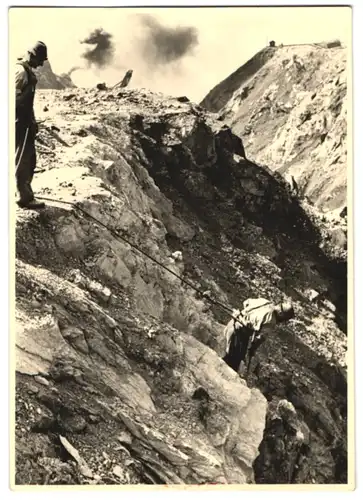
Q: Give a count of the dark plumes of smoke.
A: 2